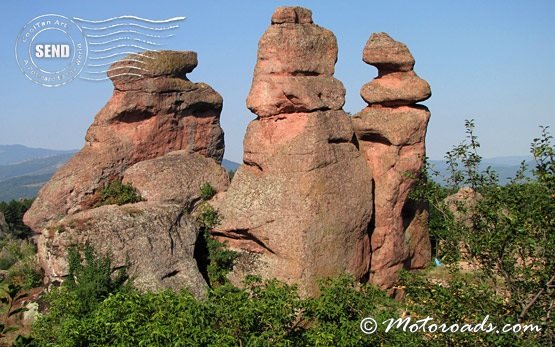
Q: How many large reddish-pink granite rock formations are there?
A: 3